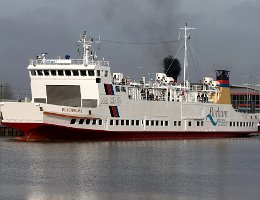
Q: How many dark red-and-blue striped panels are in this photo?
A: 2